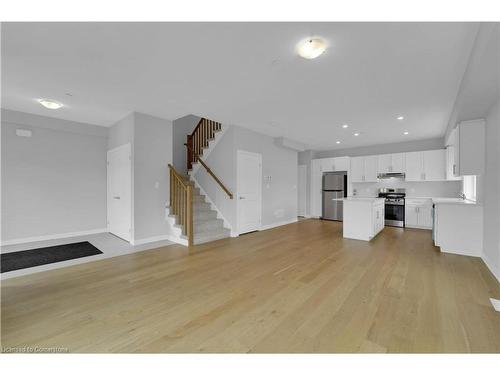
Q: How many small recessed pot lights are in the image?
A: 5